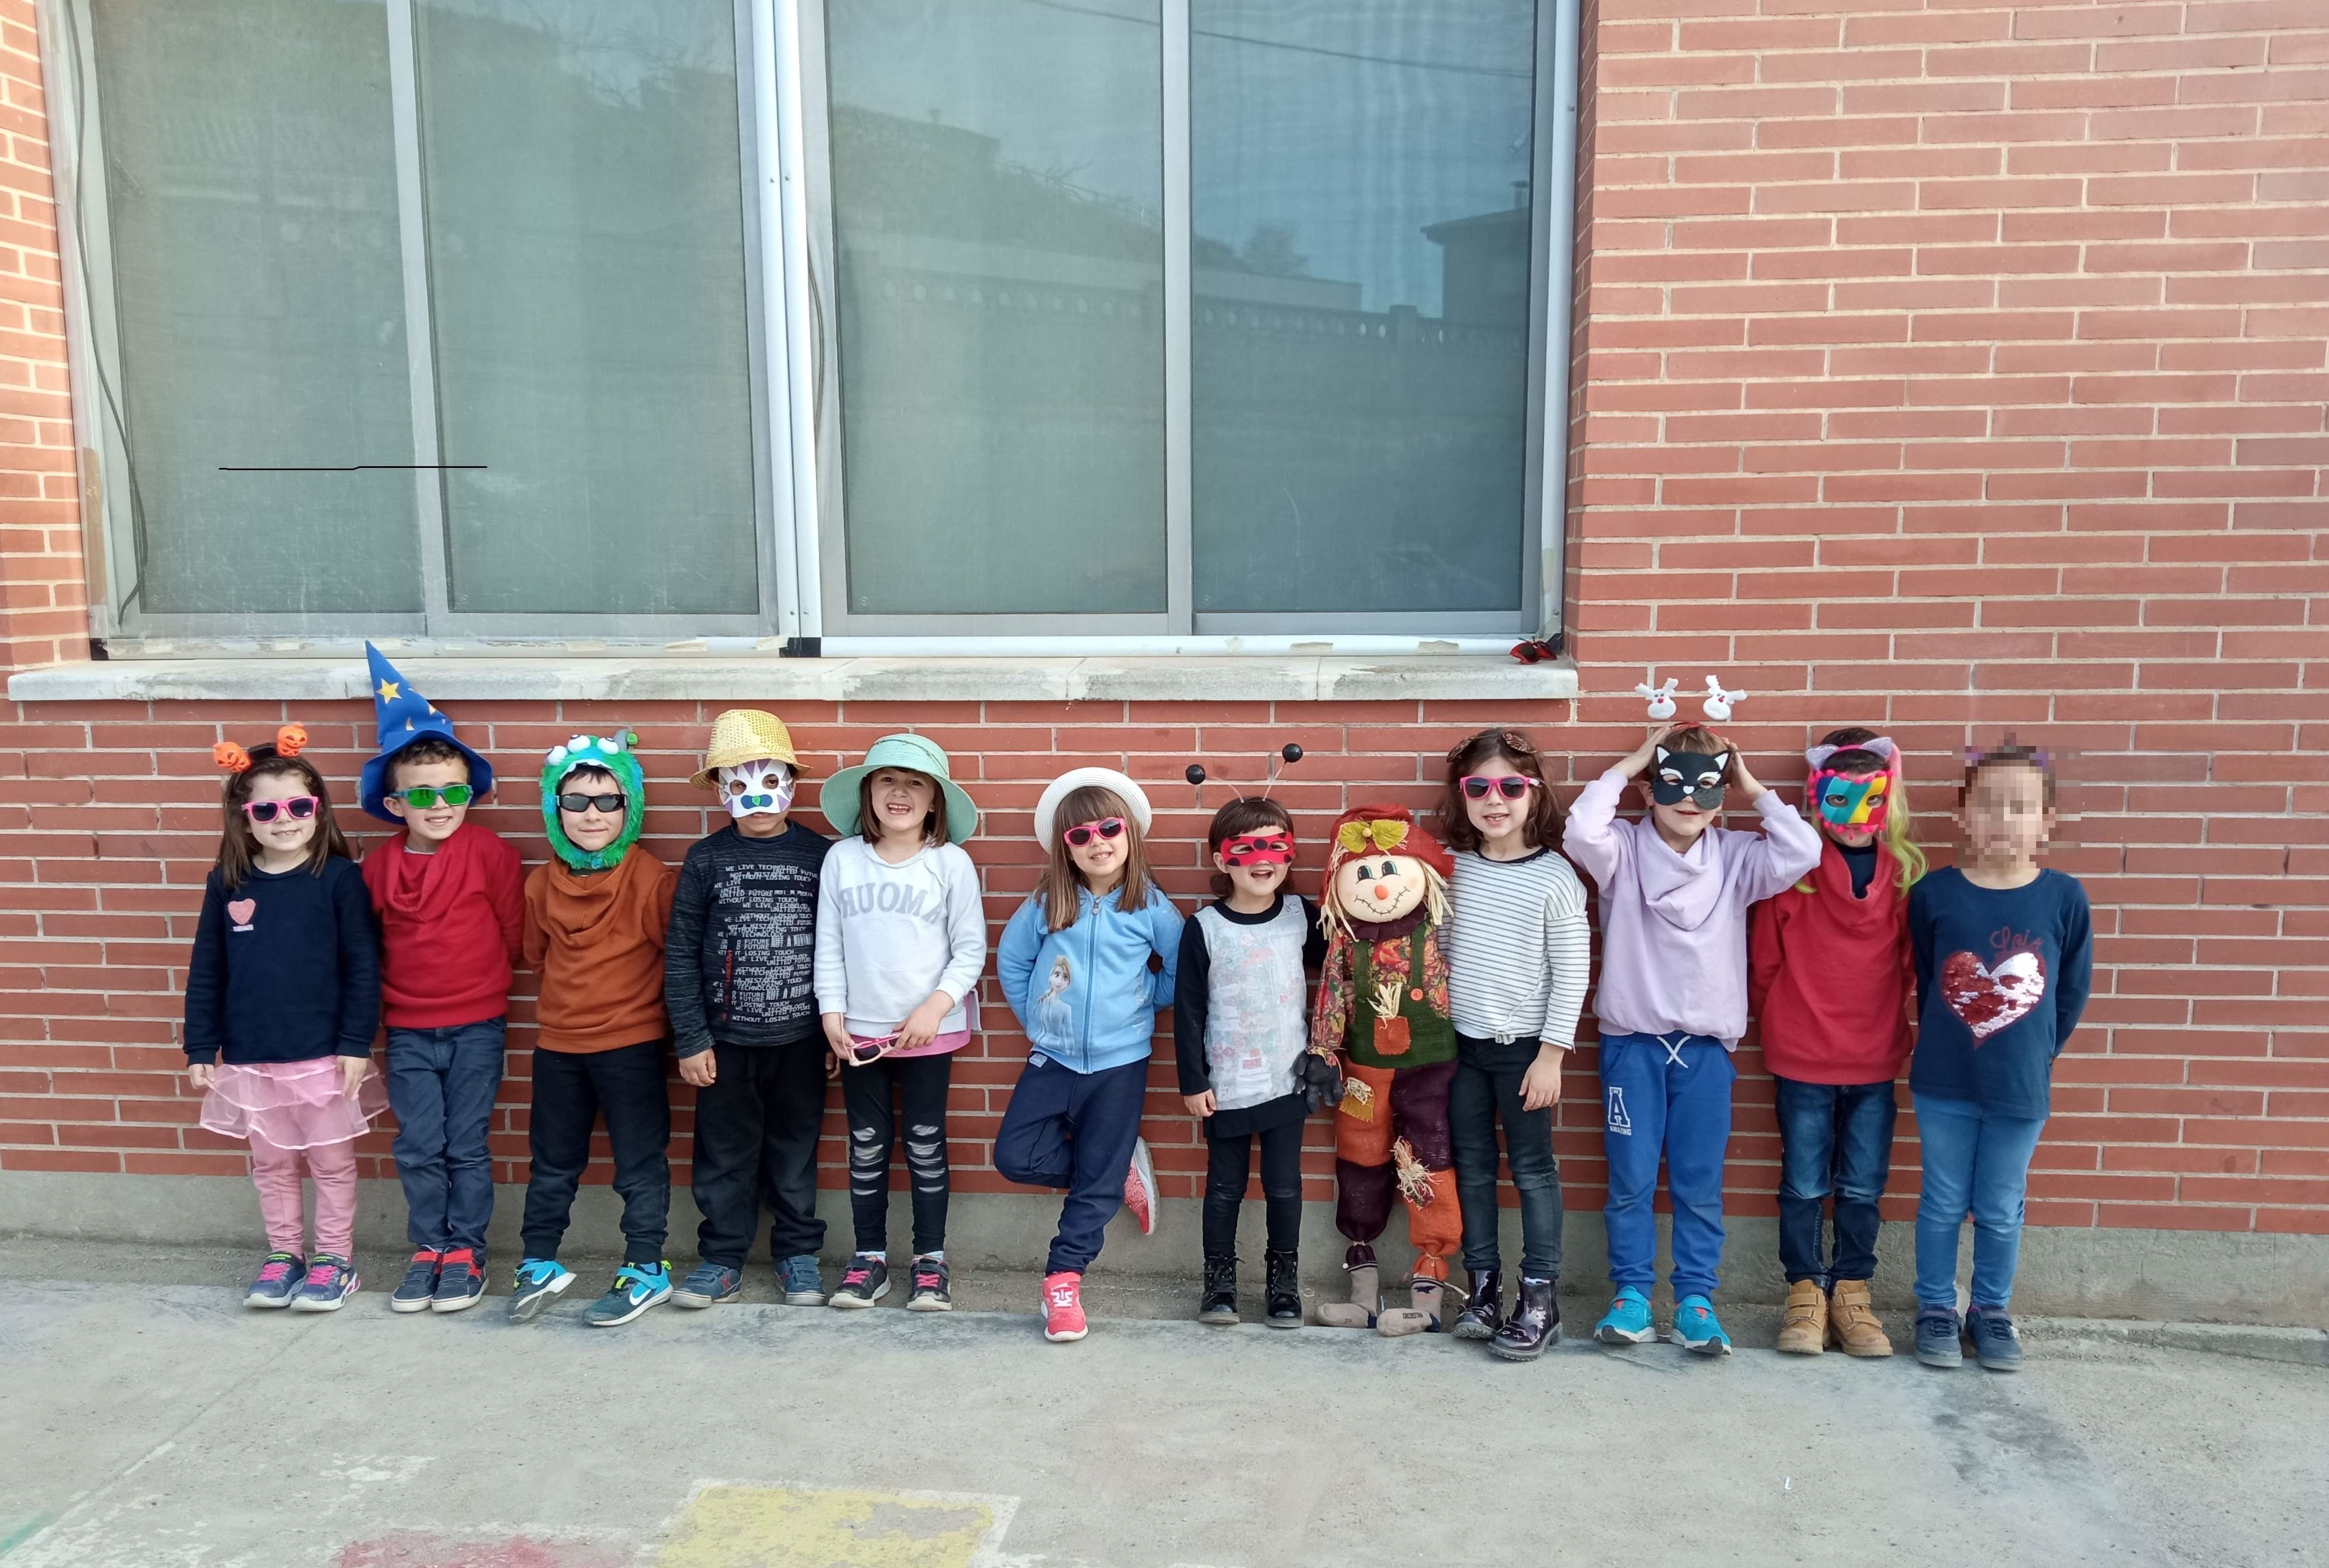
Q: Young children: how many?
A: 11